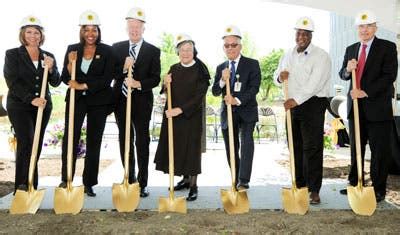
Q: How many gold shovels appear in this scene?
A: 7